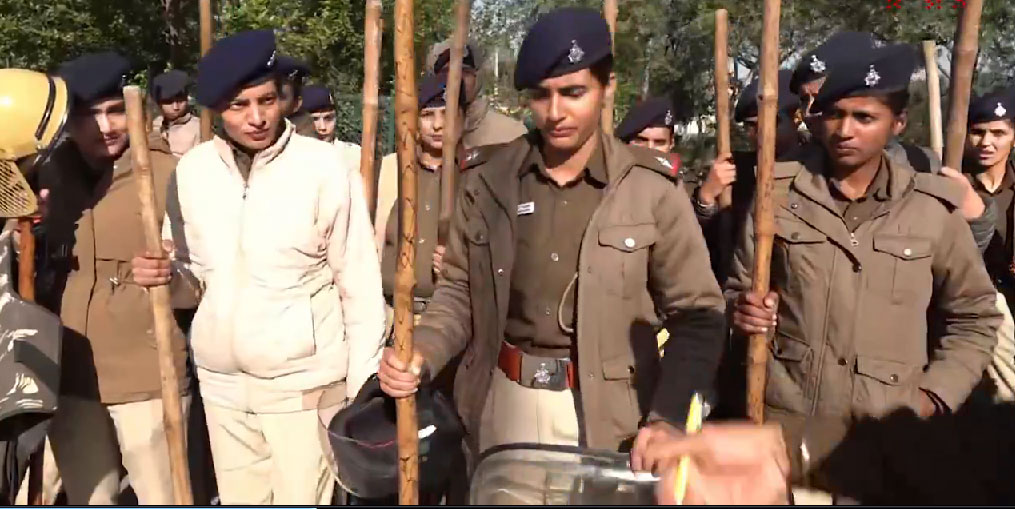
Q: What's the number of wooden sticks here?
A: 11